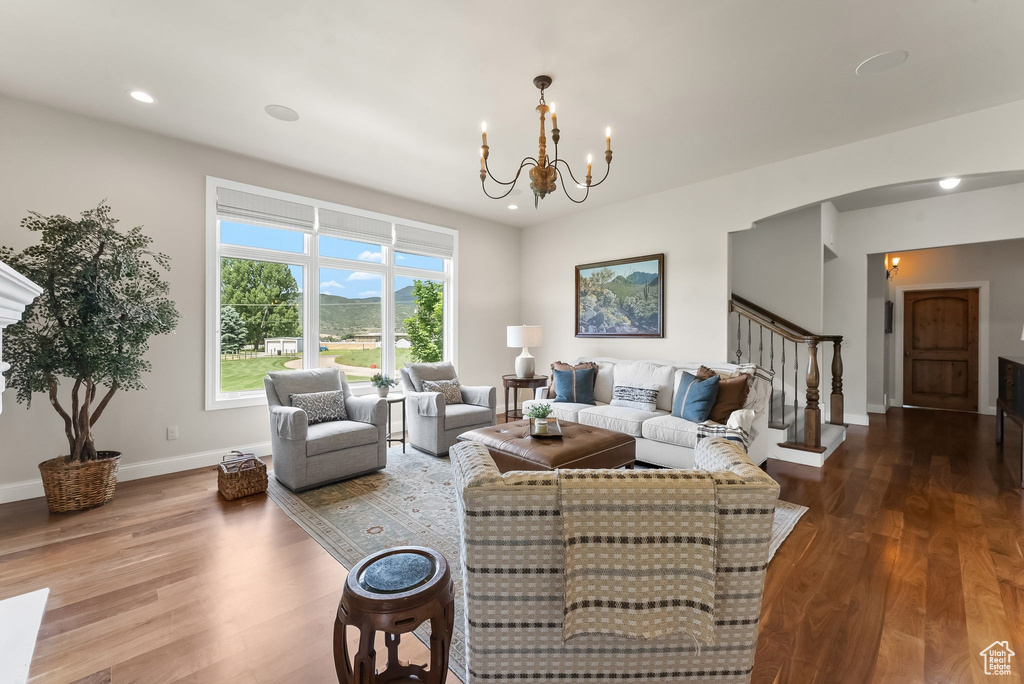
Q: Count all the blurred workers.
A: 0